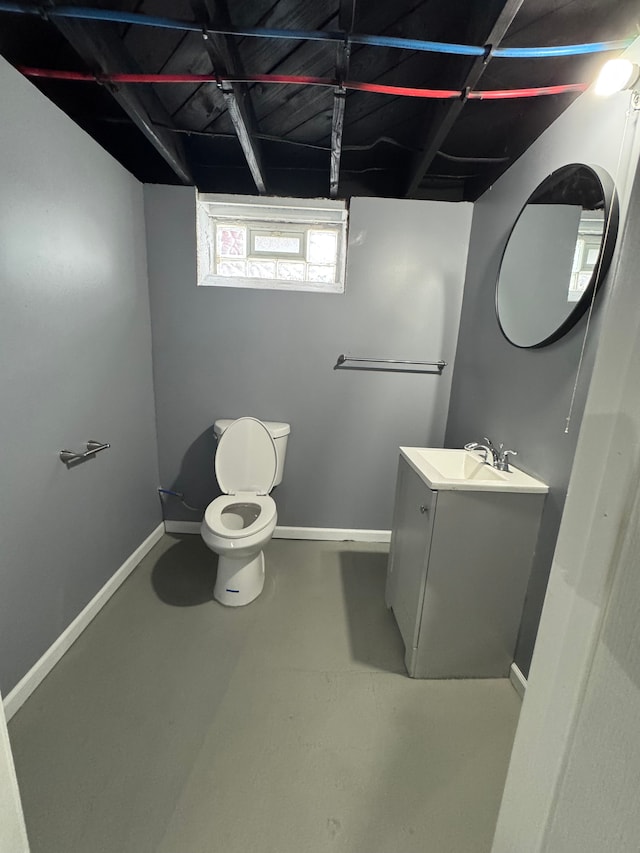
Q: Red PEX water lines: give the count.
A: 1